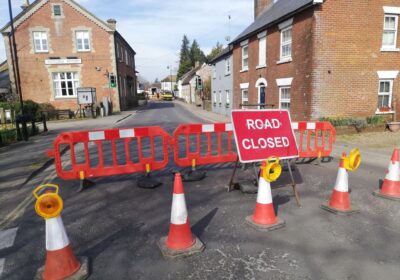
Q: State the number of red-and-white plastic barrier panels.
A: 3